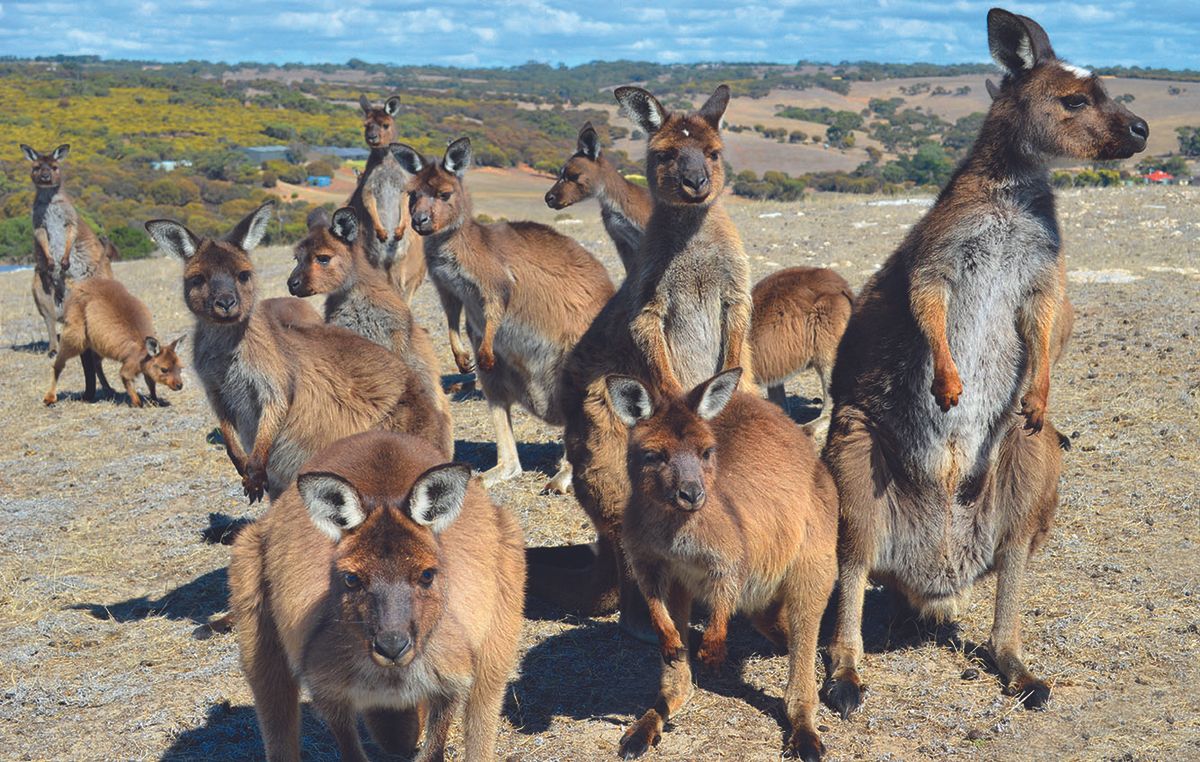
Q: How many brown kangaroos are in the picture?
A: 12